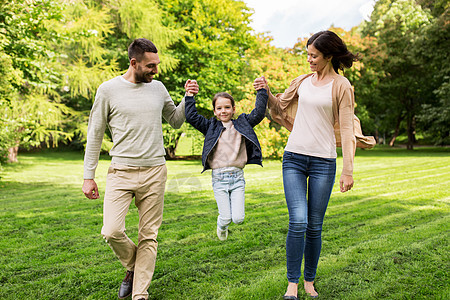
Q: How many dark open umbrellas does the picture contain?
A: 0